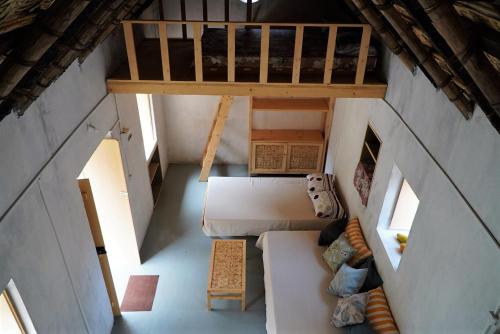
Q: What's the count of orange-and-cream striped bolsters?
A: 2